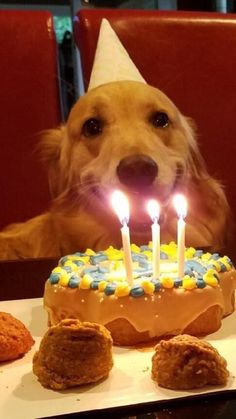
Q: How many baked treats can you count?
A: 4